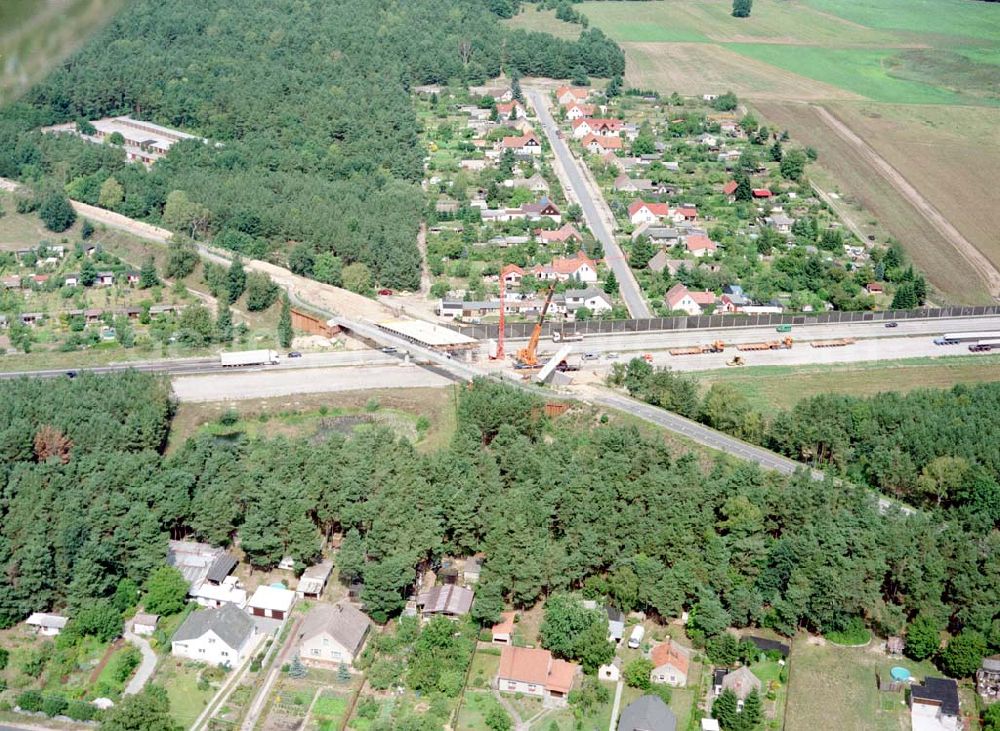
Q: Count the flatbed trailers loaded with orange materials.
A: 3